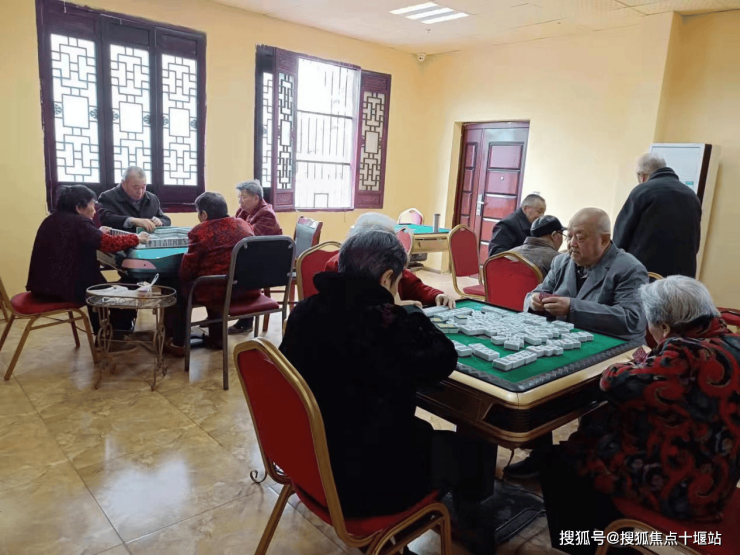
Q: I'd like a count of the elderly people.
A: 11